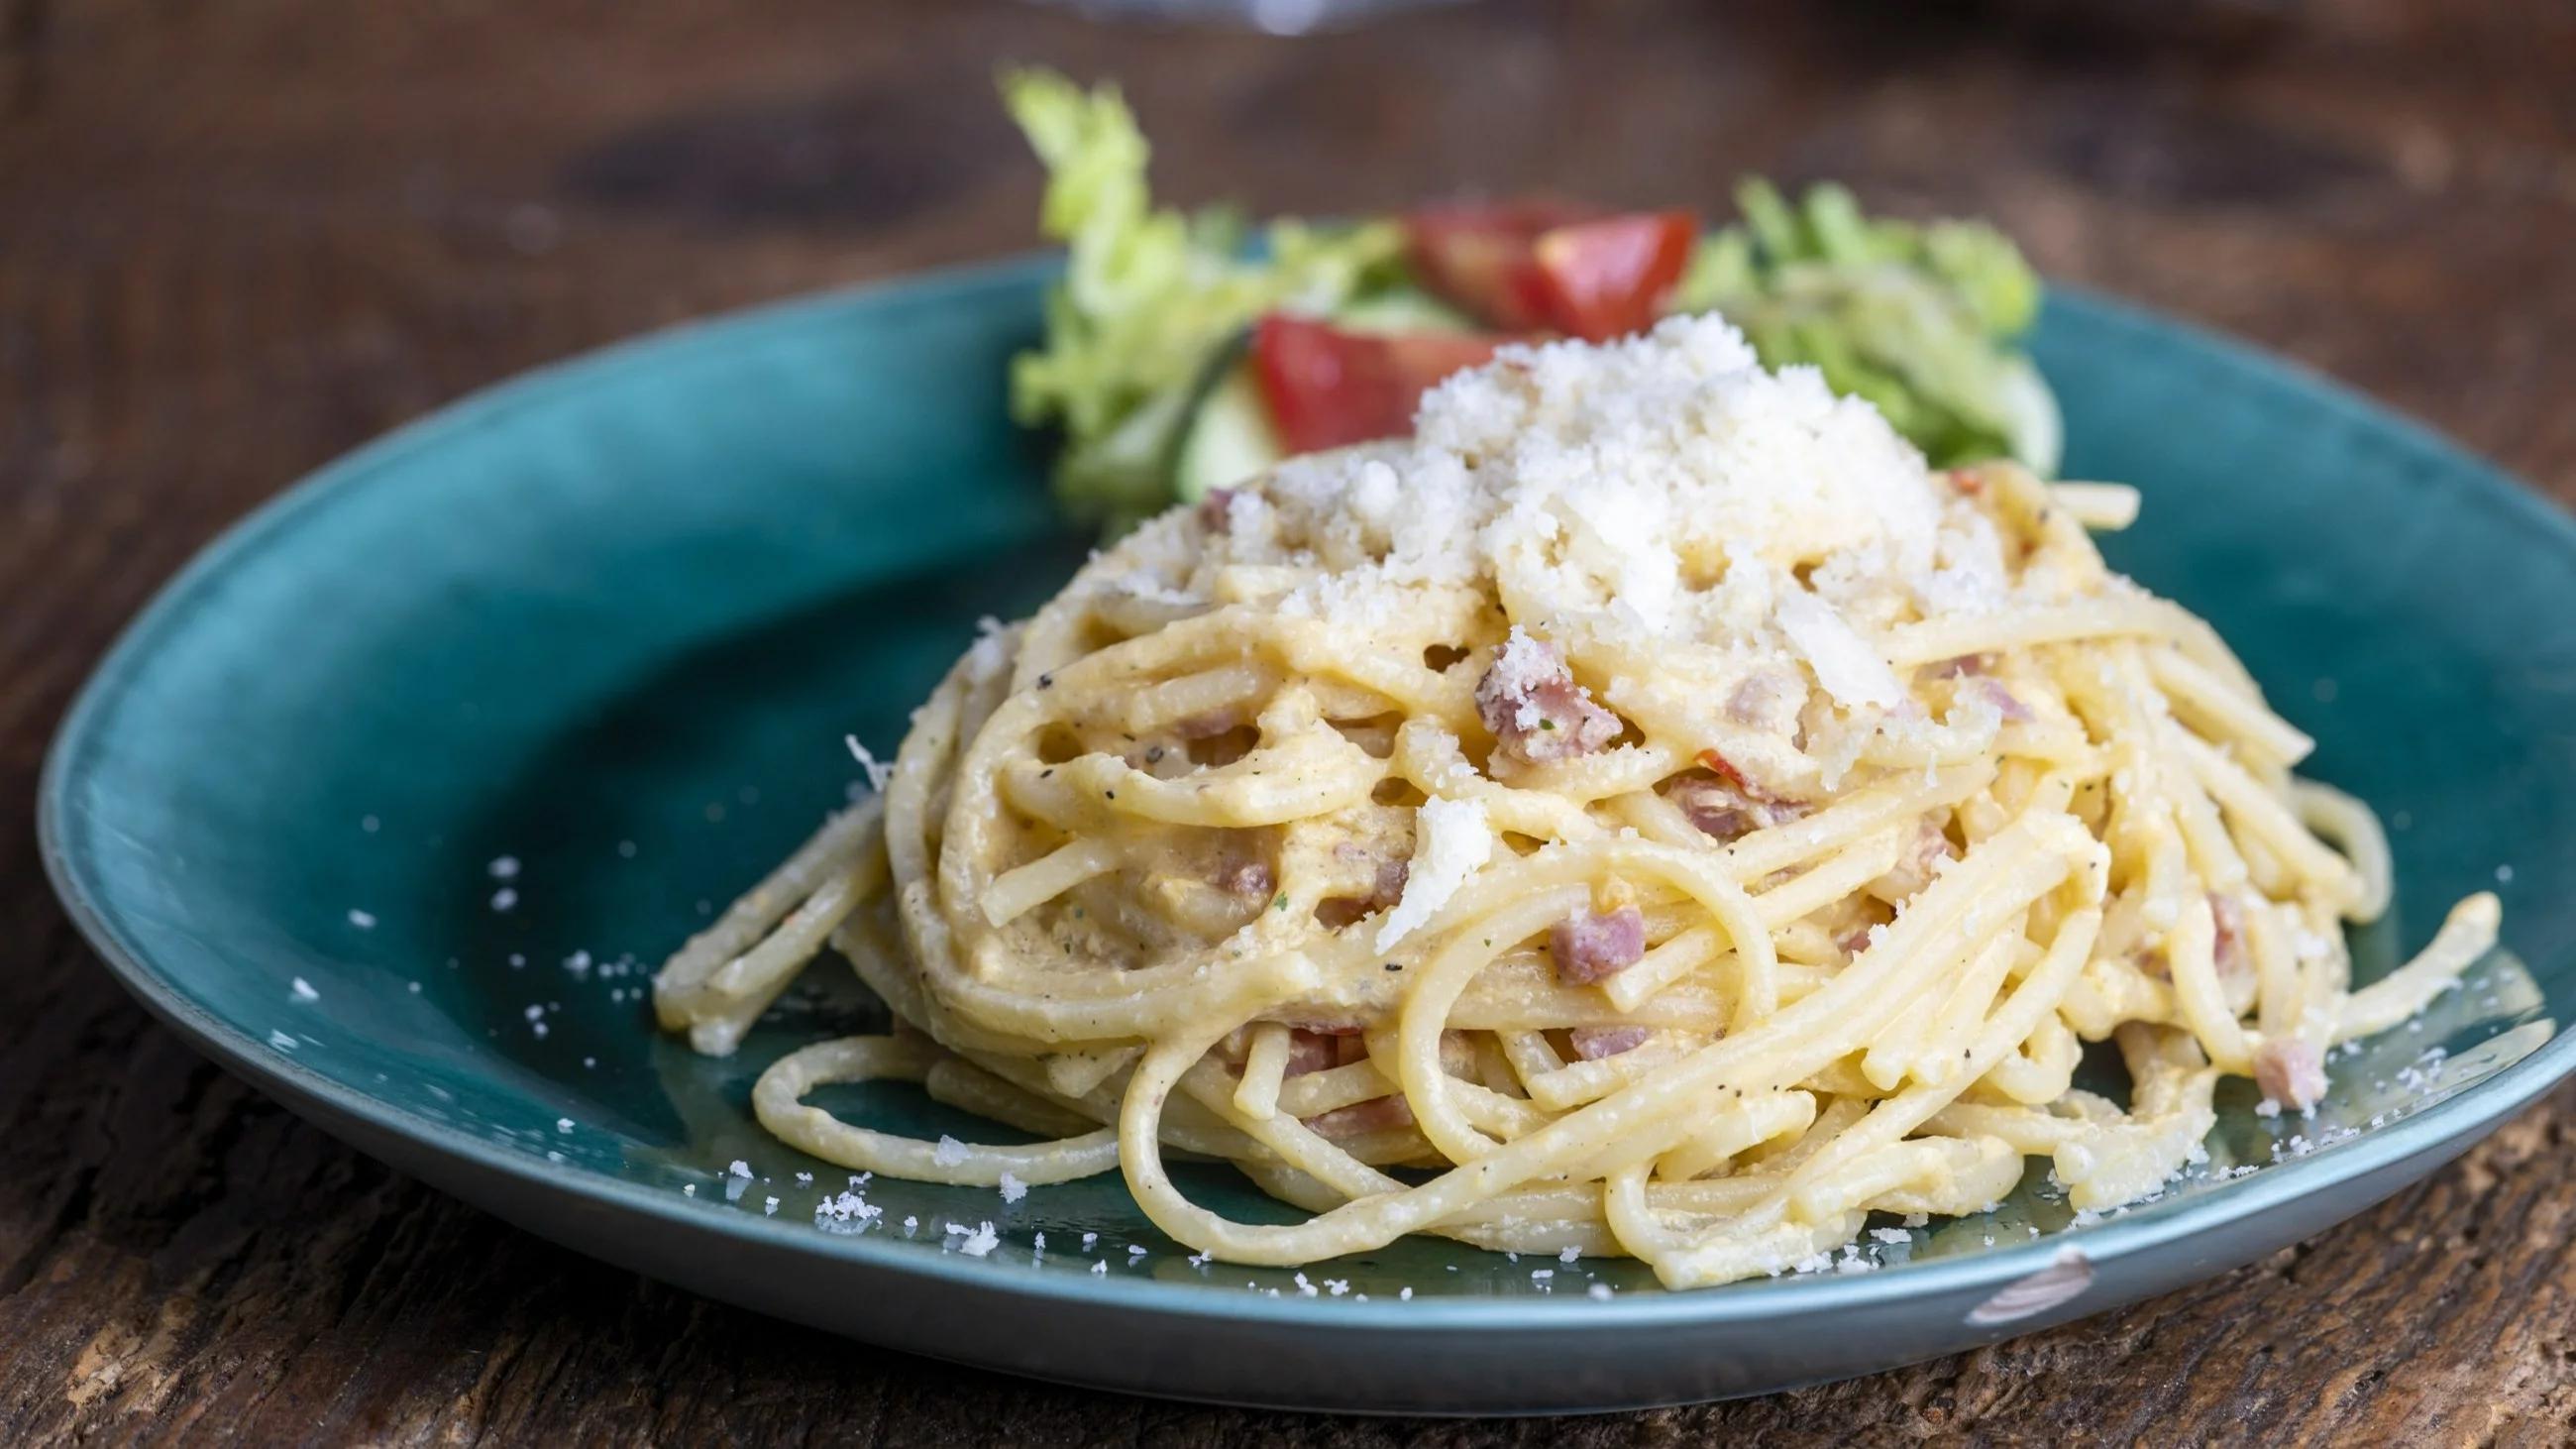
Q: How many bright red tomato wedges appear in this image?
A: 2